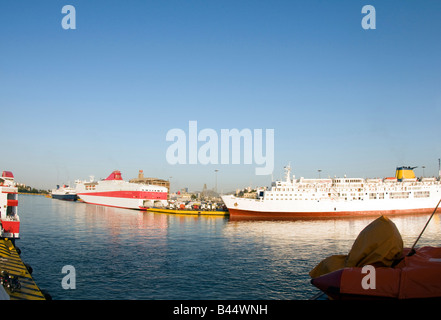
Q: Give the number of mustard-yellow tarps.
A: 1